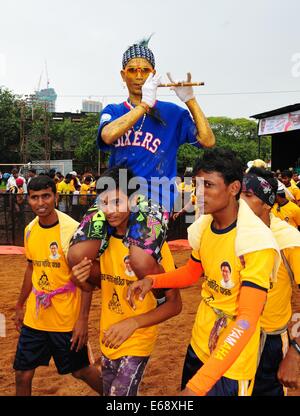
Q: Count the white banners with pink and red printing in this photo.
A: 1